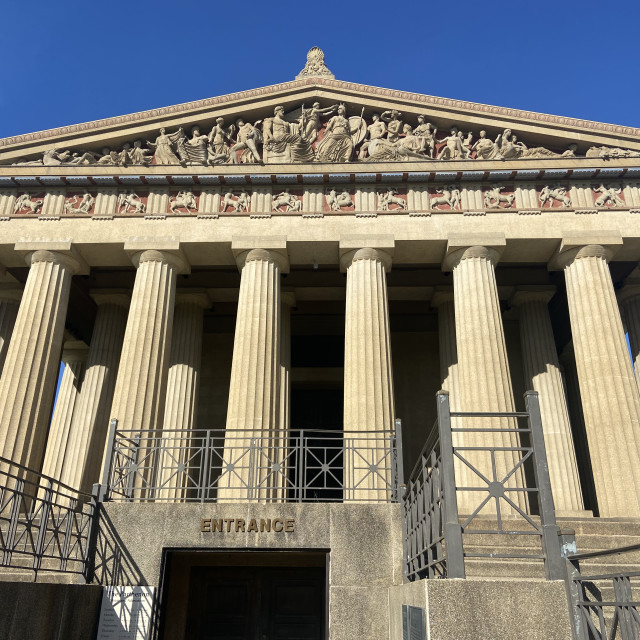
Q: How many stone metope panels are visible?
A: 12